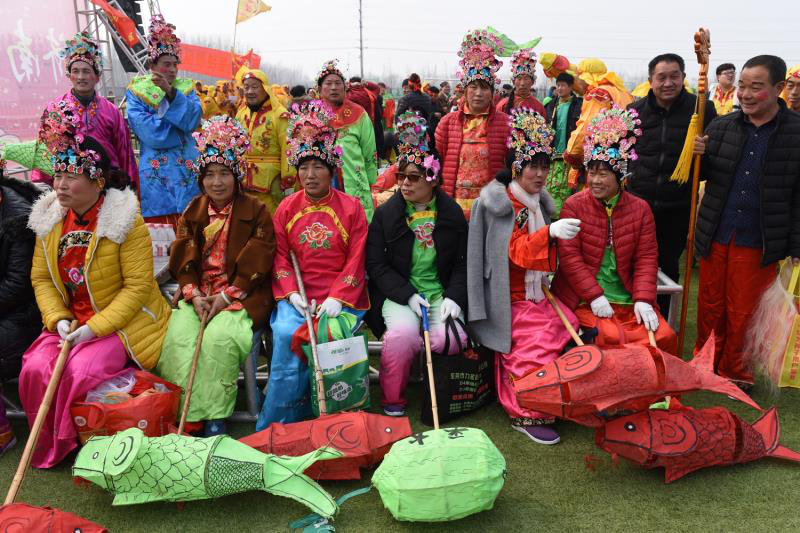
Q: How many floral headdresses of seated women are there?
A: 6